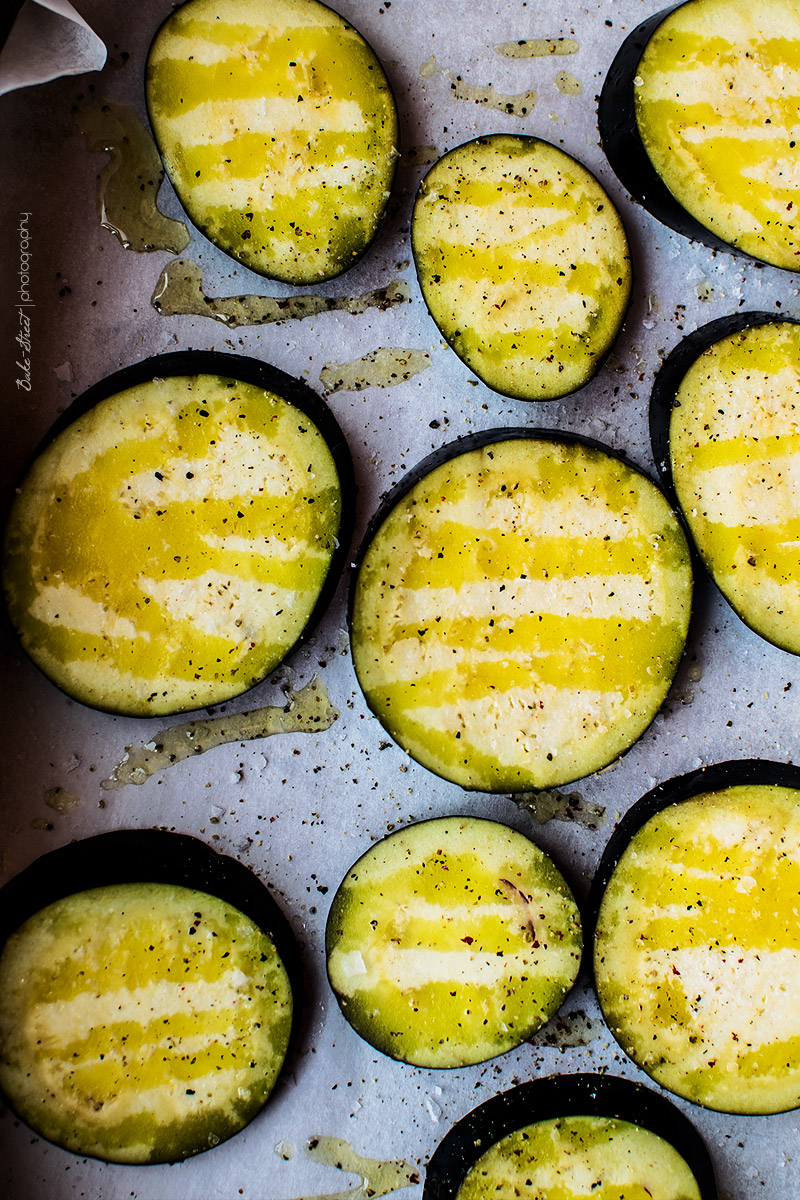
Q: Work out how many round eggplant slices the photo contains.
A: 10